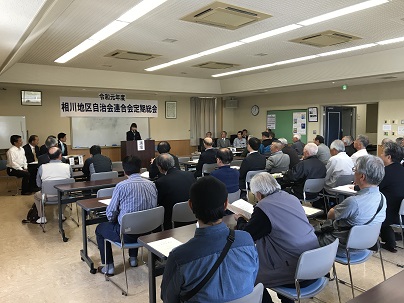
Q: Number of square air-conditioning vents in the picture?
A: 4